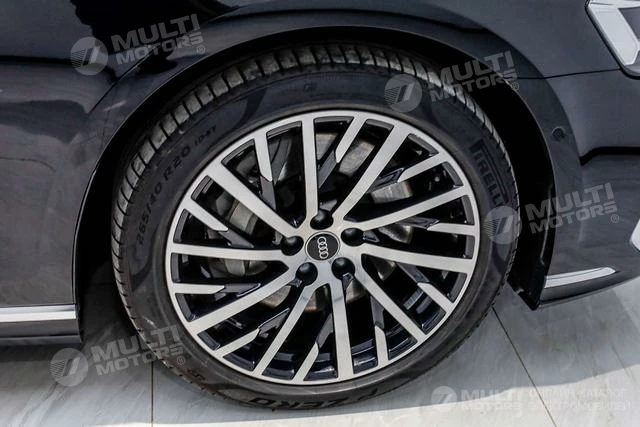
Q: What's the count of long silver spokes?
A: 10